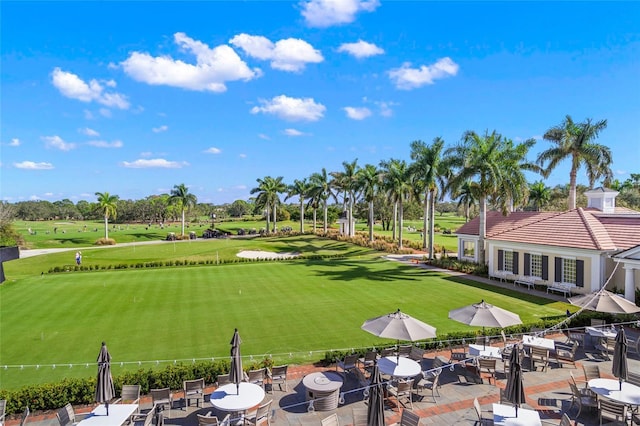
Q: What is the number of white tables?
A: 8